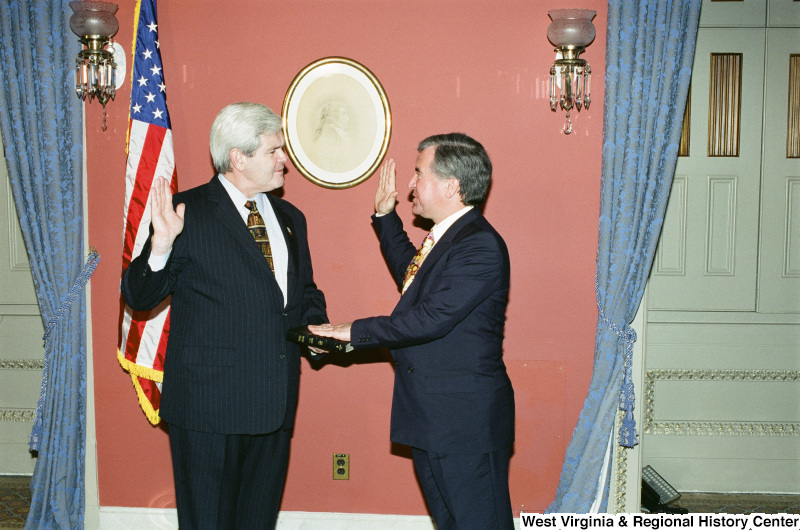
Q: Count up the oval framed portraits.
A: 1